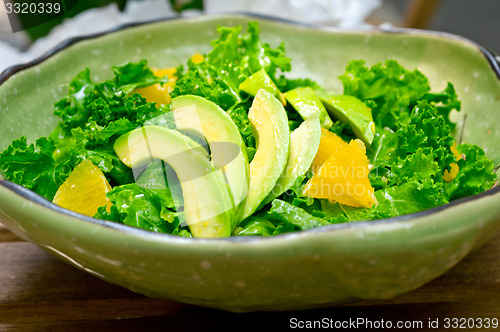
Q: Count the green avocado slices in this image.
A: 7